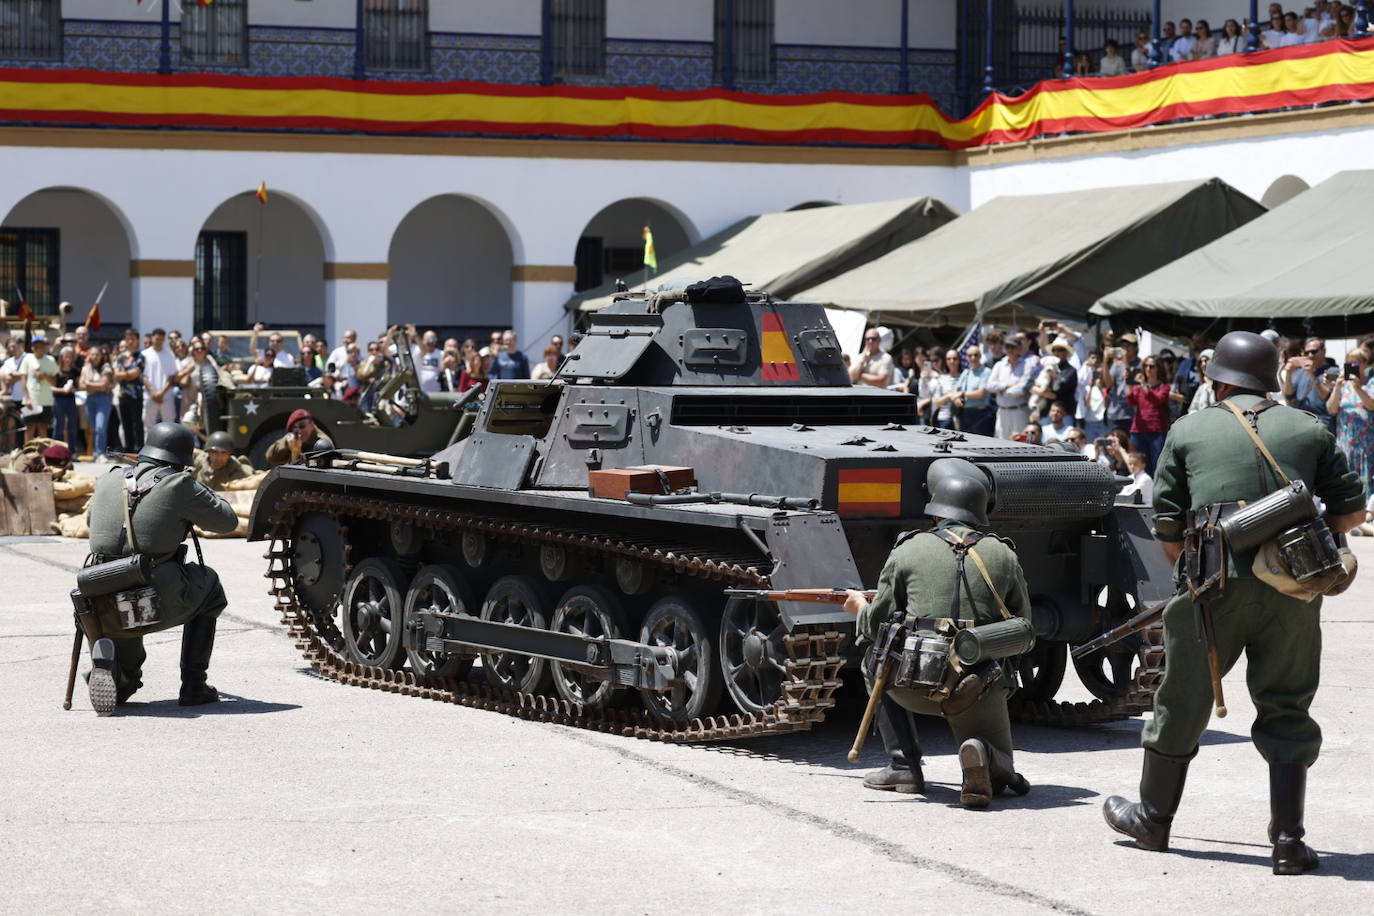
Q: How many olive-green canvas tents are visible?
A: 3